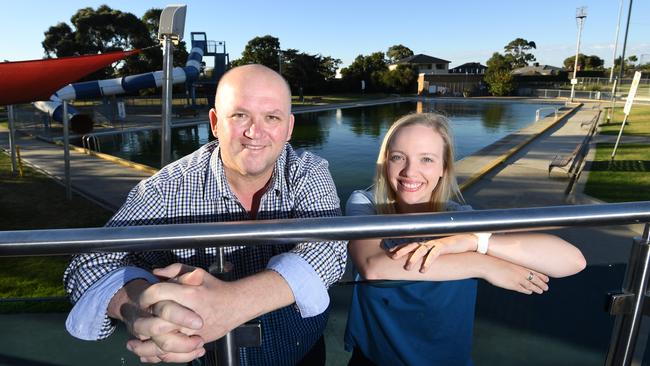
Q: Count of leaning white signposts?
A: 1